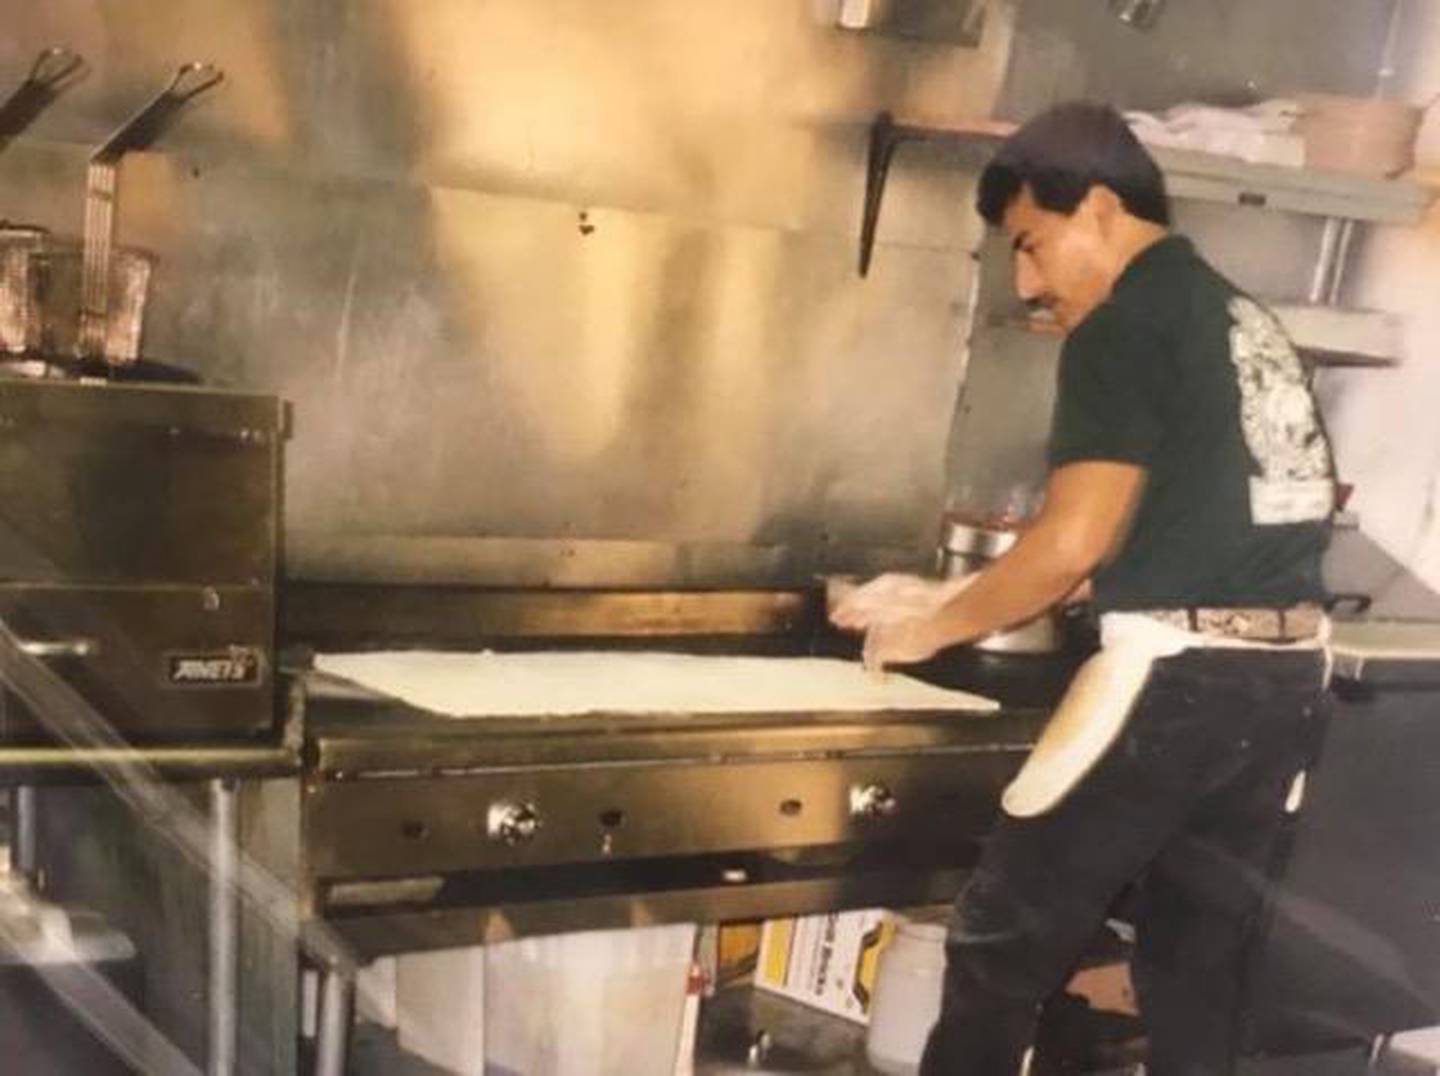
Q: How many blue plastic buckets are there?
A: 0